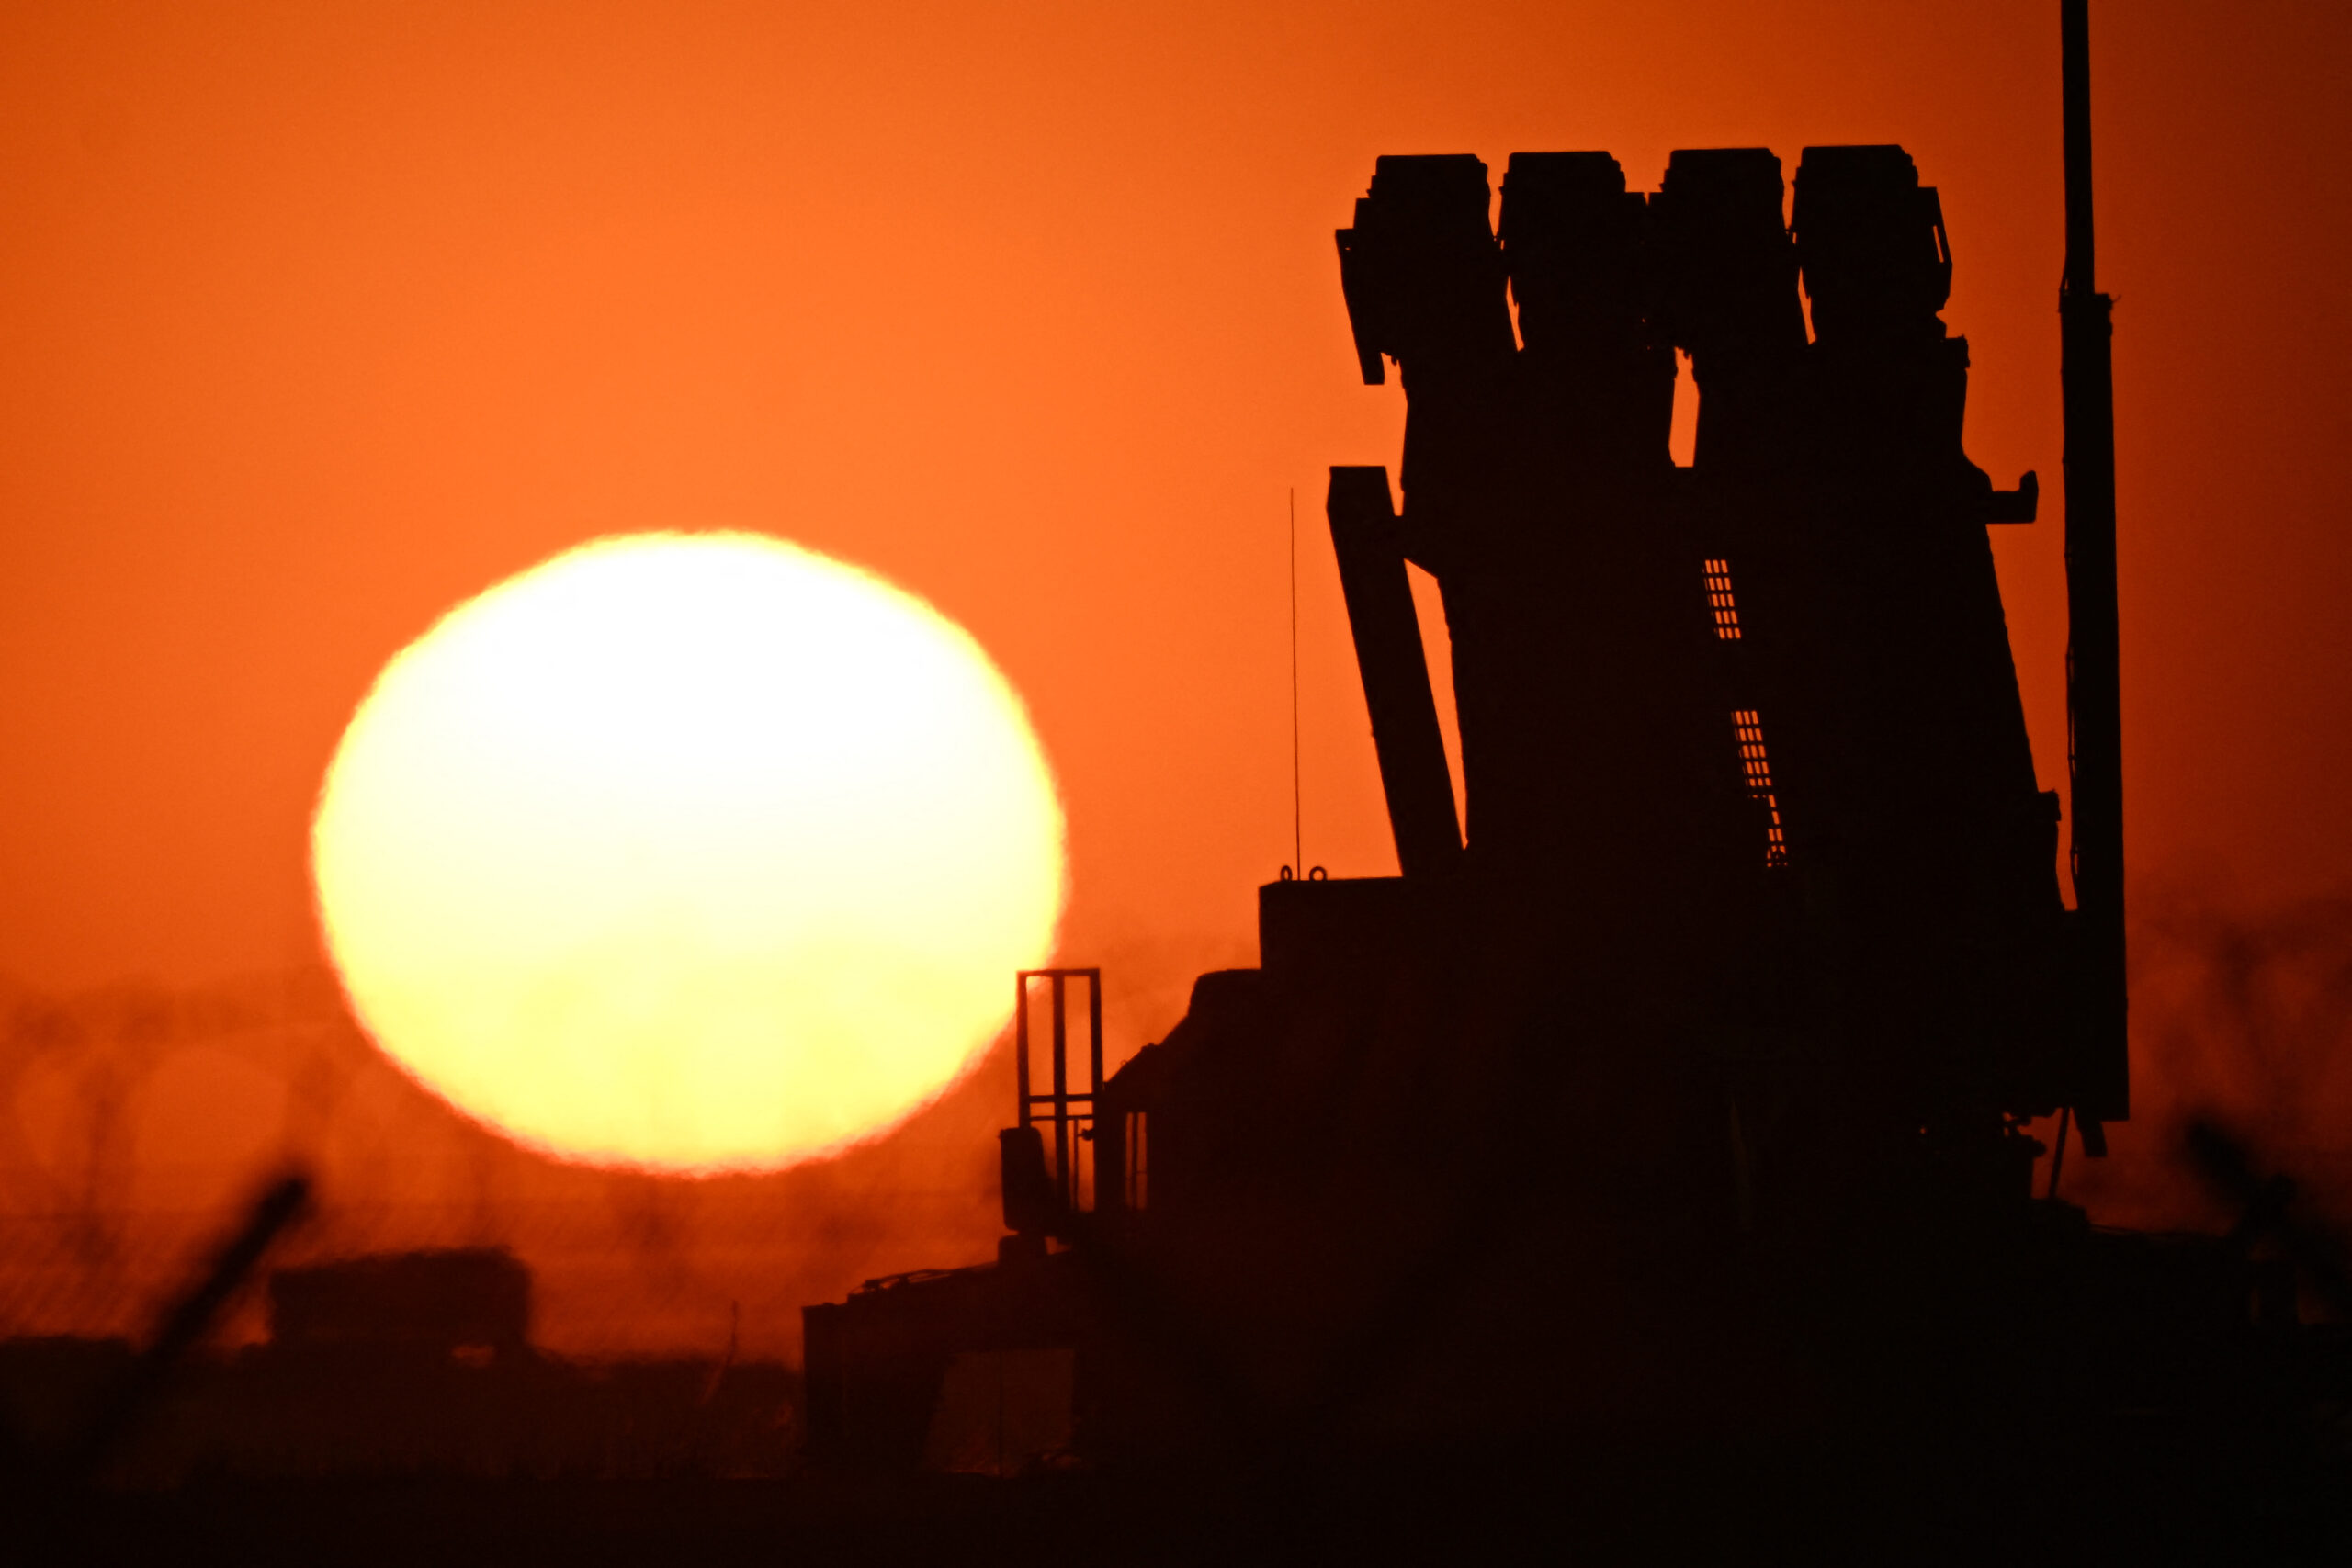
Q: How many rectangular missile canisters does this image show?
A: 4